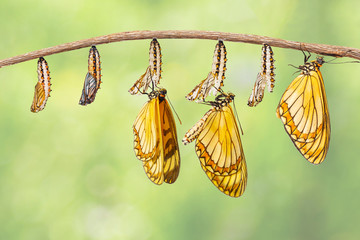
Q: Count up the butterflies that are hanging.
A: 3